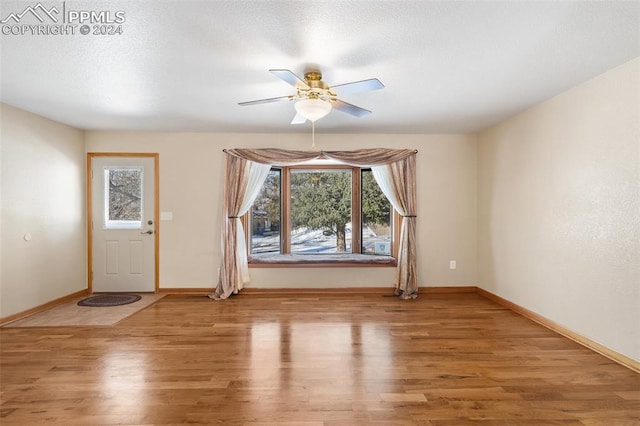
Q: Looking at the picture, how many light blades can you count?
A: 5